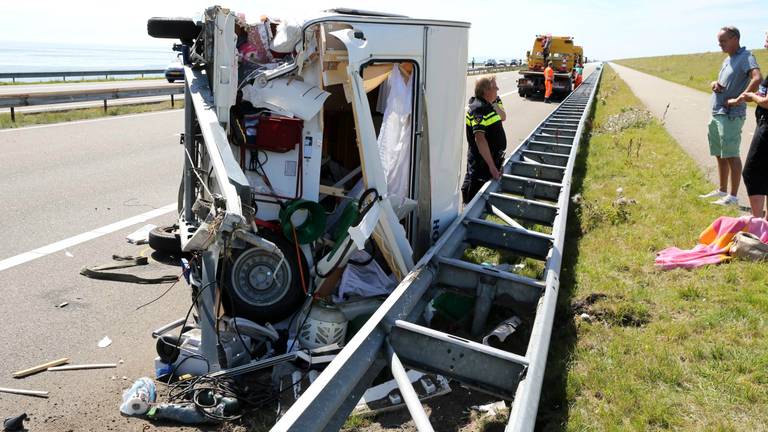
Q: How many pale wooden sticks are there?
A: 3